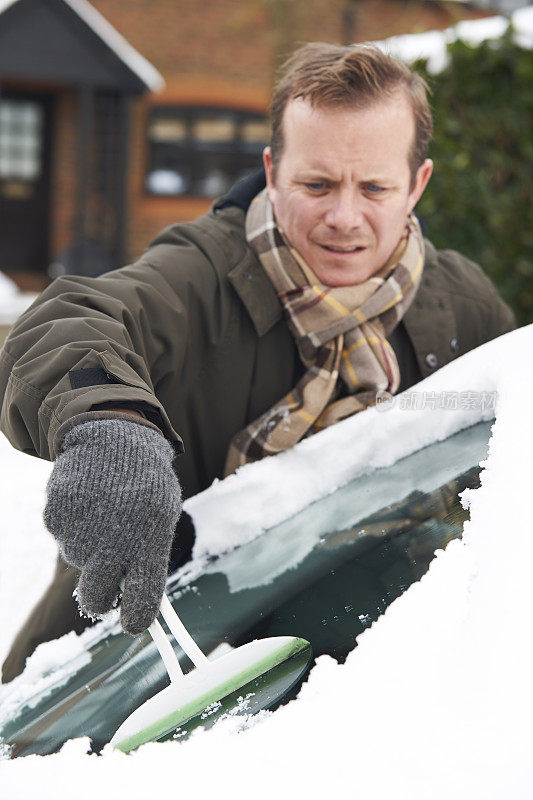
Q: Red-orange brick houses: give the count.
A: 1